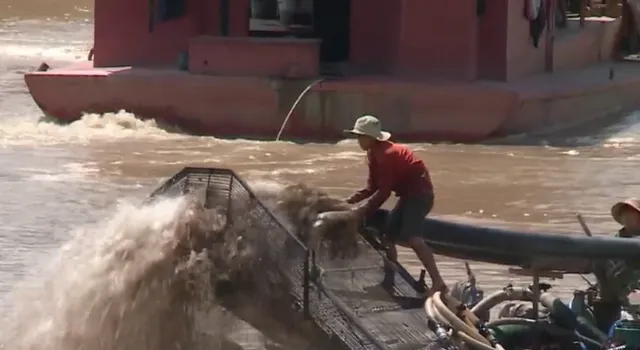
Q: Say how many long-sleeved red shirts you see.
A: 1